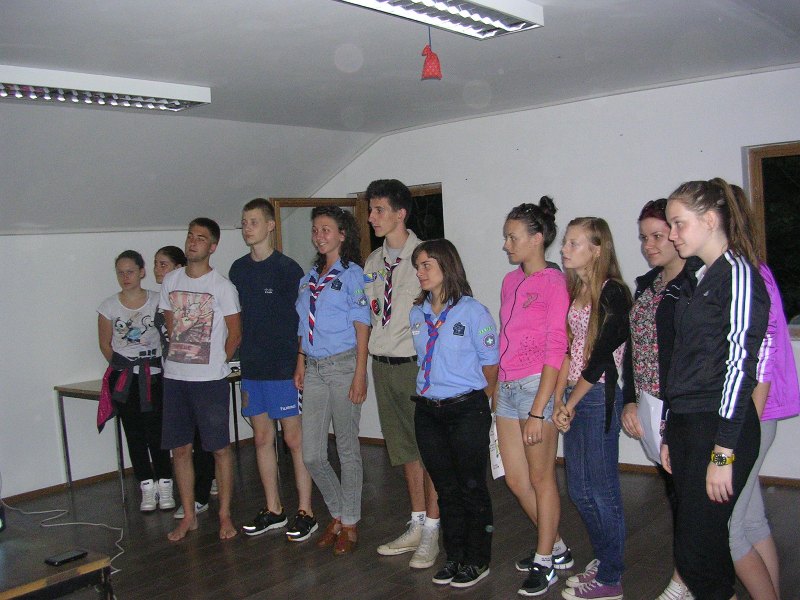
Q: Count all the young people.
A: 12